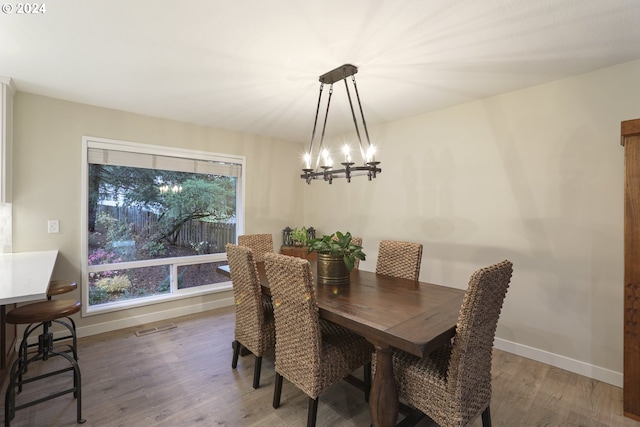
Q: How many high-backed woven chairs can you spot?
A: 6